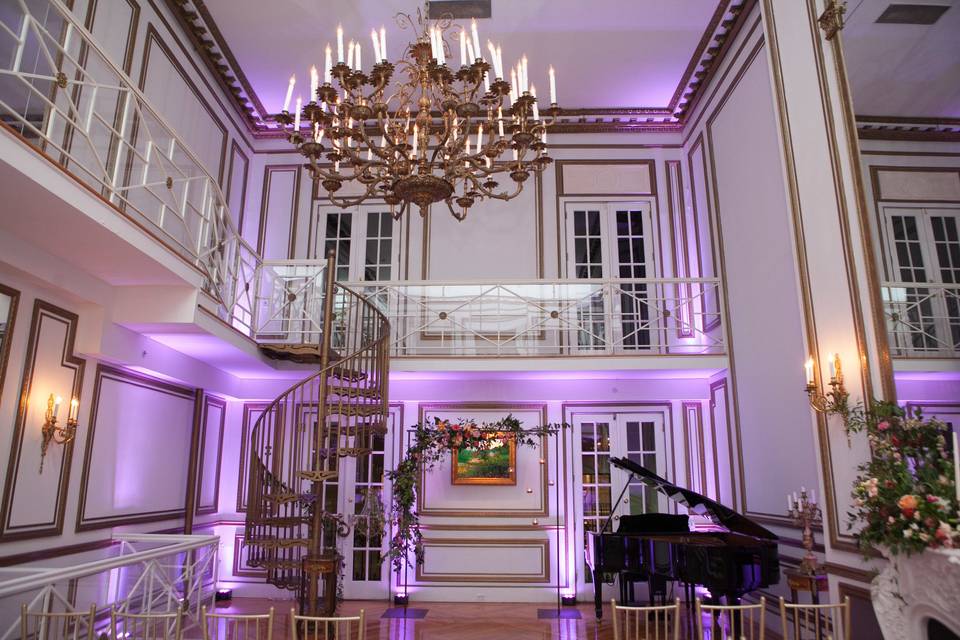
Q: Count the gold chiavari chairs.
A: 7